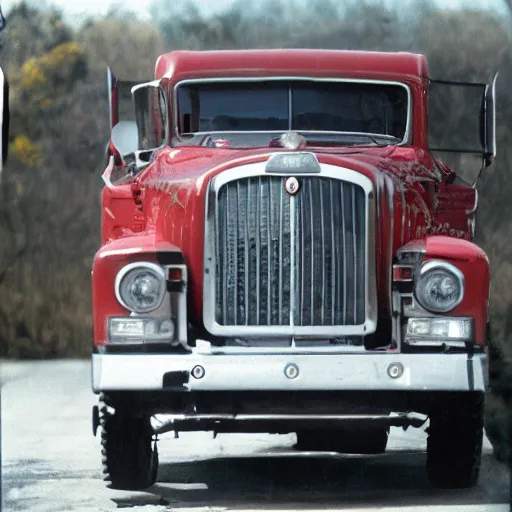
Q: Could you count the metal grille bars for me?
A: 13